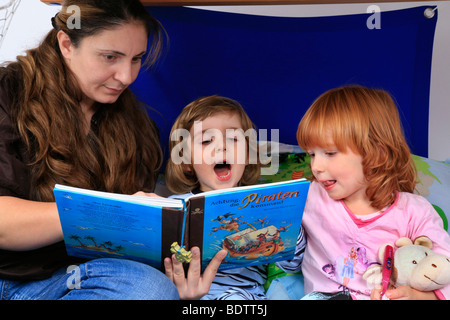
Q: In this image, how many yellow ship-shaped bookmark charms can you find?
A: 1